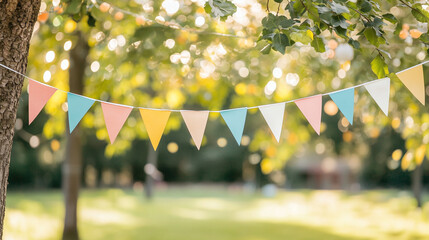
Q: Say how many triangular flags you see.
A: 11